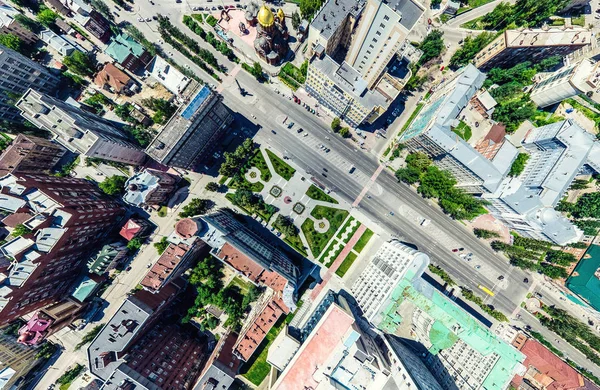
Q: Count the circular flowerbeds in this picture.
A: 2